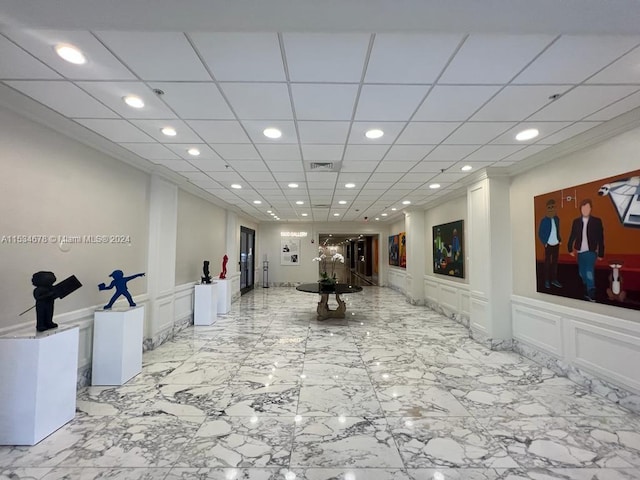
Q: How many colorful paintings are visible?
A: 4